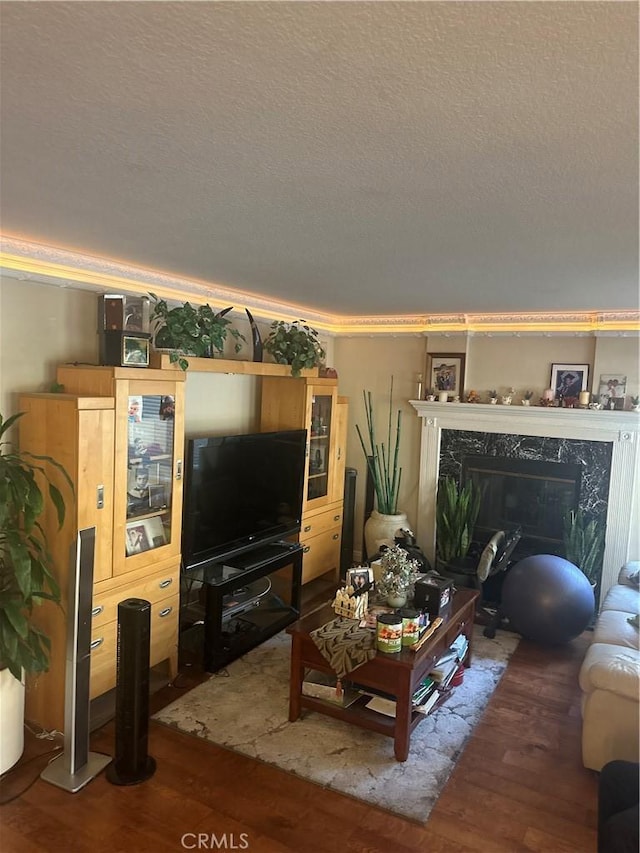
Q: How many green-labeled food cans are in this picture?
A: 2